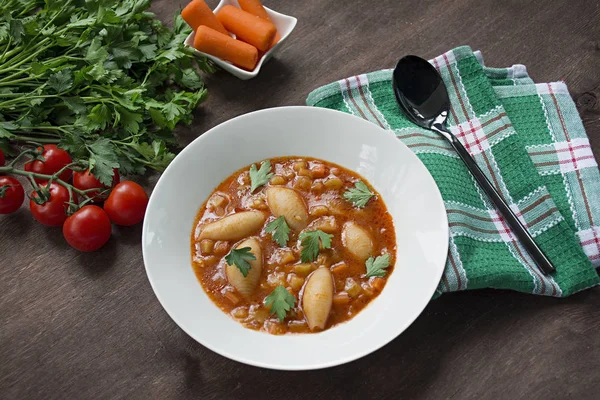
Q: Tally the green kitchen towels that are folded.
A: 1